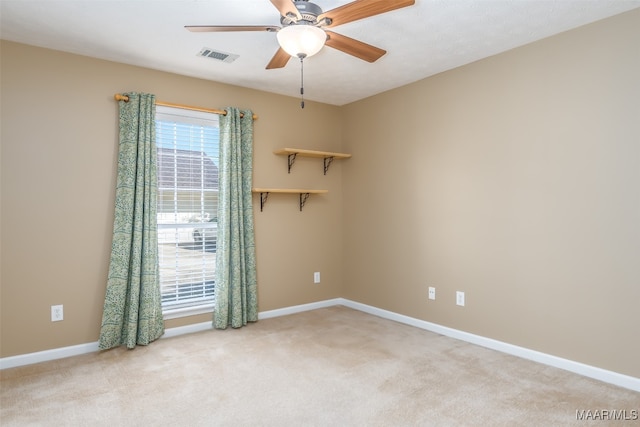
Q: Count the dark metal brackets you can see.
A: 4